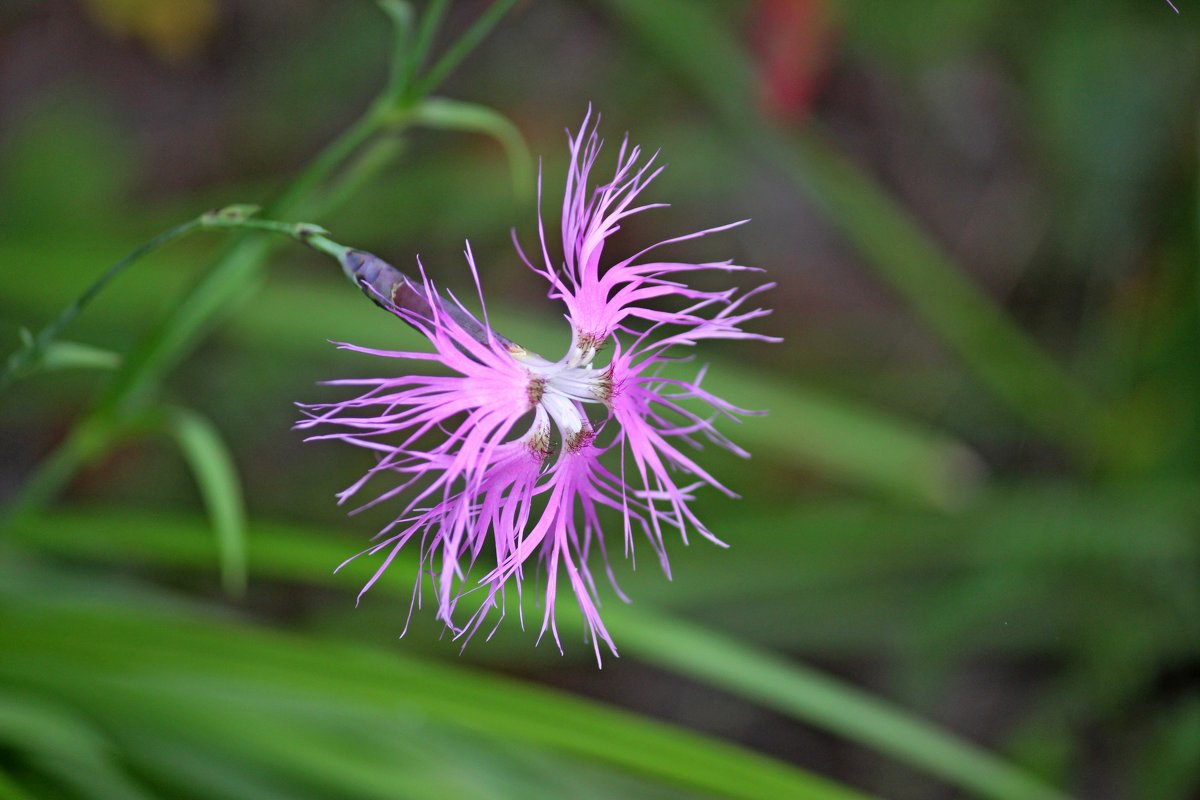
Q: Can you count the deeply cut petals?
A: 5